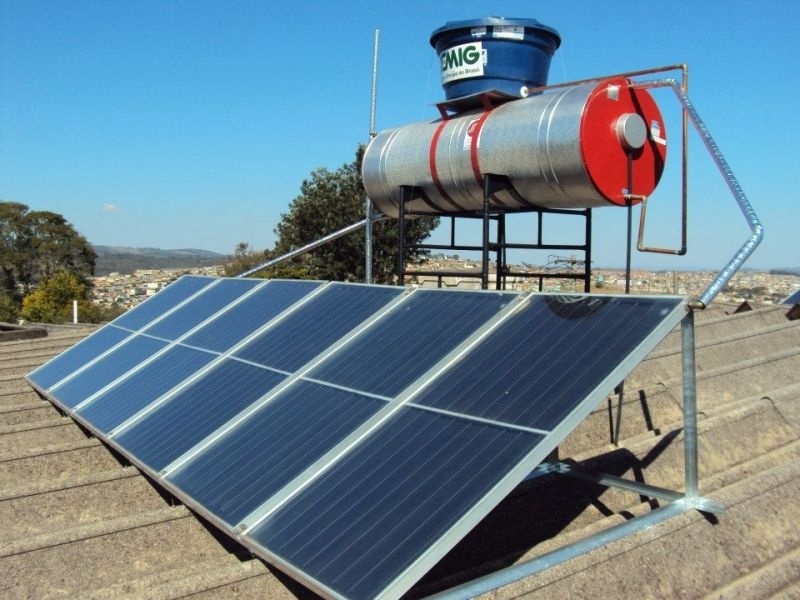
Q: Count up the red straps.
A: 2